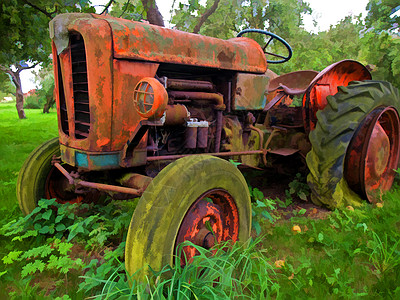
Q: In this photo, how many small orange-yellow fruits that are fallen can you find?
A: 4